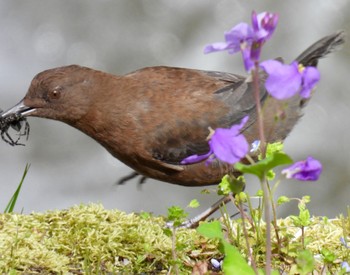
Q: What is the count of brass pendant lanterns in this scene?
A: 0